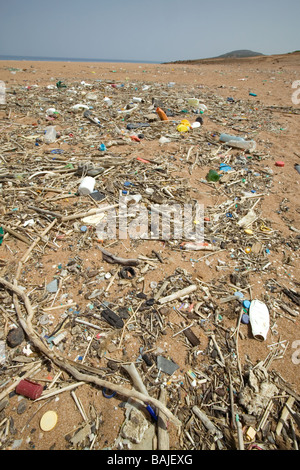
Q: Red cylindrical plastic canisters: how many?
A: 1